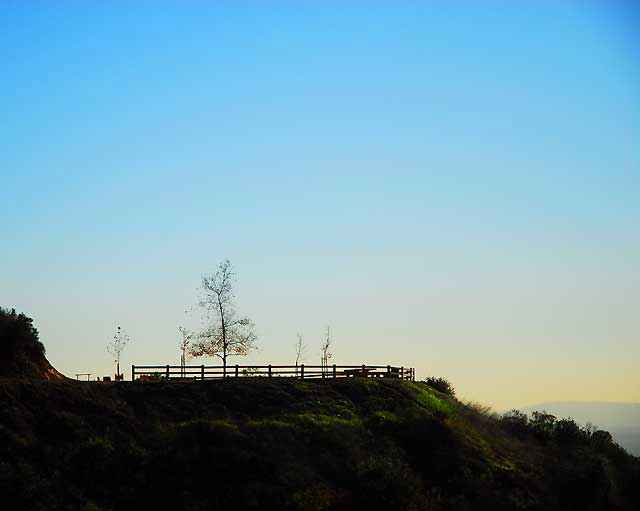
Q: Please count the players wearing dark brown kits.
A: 0